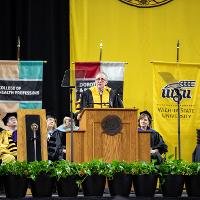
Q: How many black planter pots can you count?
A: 8